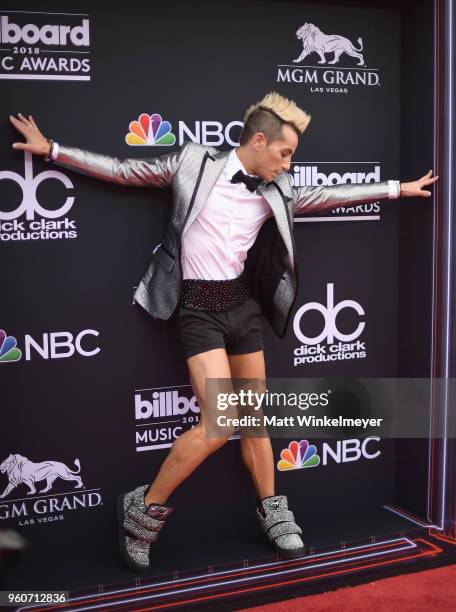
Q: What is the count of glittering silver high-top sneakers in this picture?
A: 2